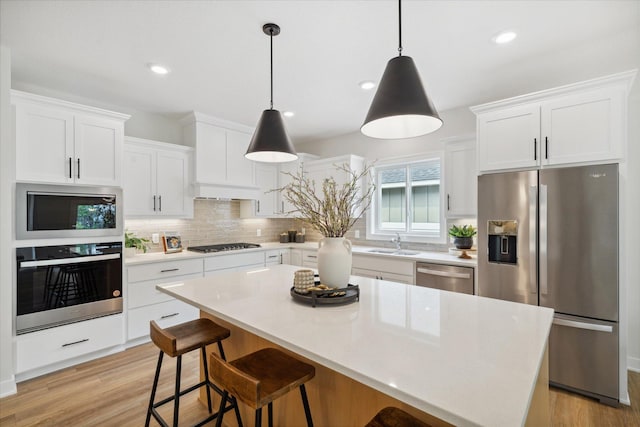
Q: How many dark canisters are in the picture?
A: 3